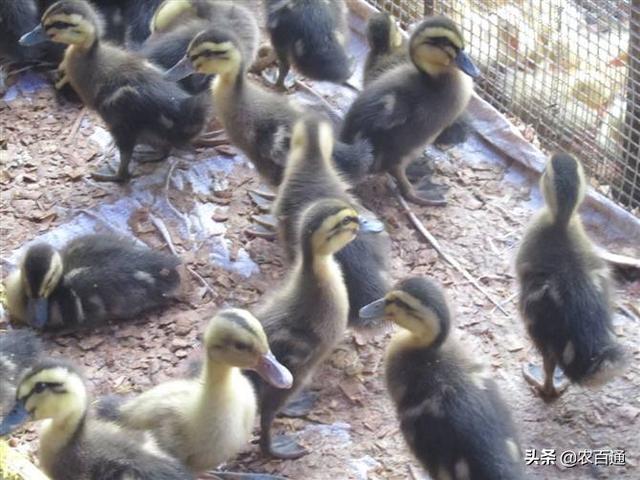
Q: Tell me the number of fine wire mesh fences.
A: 1